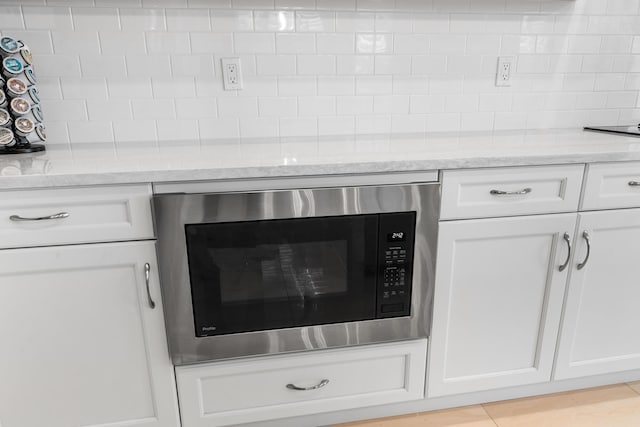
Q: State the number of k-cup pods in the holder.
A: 14